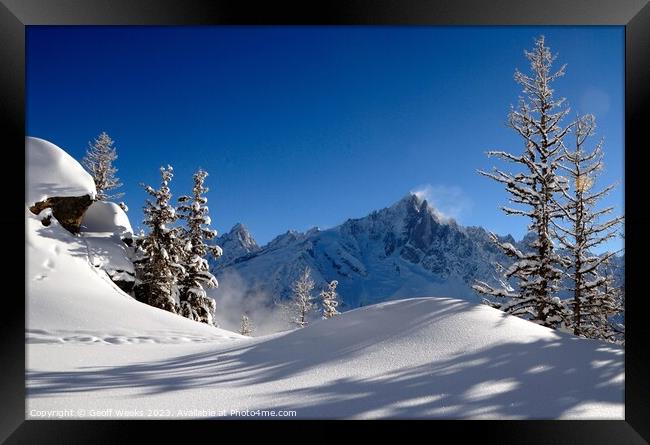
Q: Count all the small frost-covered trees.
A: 3